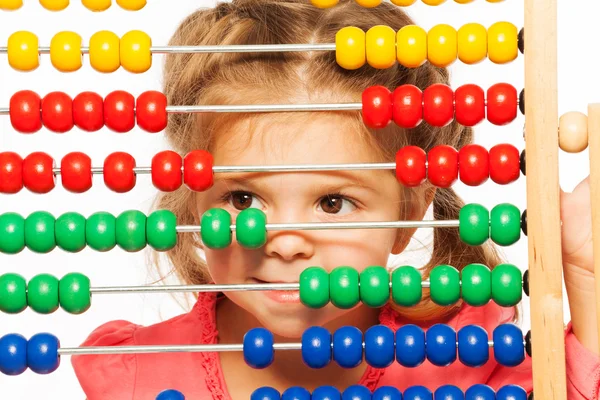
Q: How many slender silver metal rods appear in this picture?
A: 6